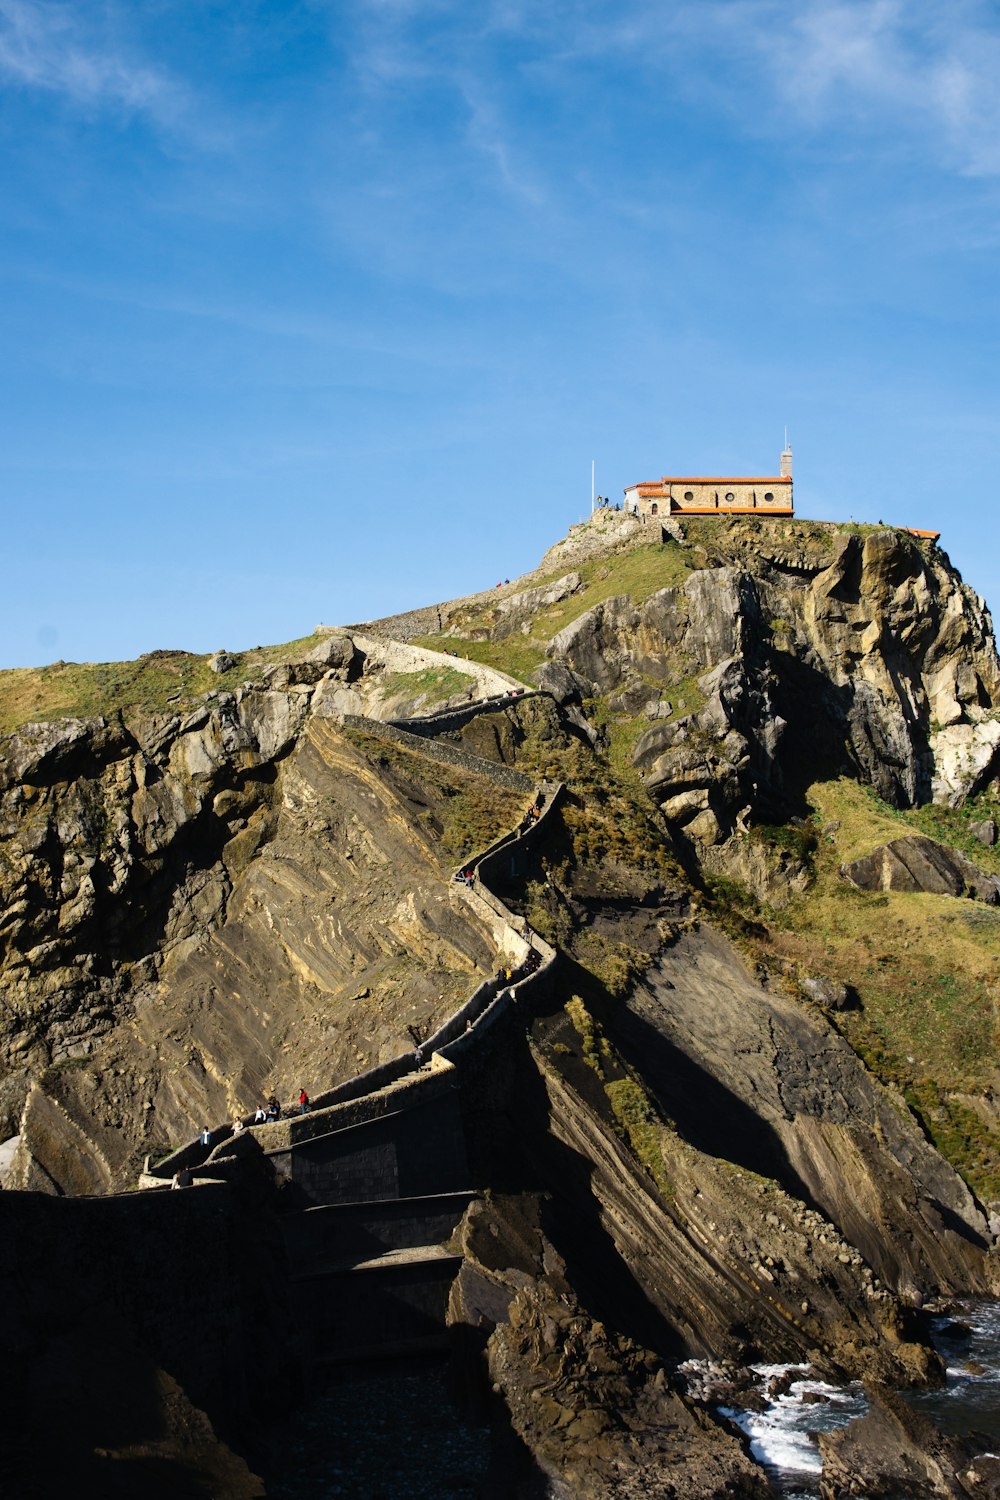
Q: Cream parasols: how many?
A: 0